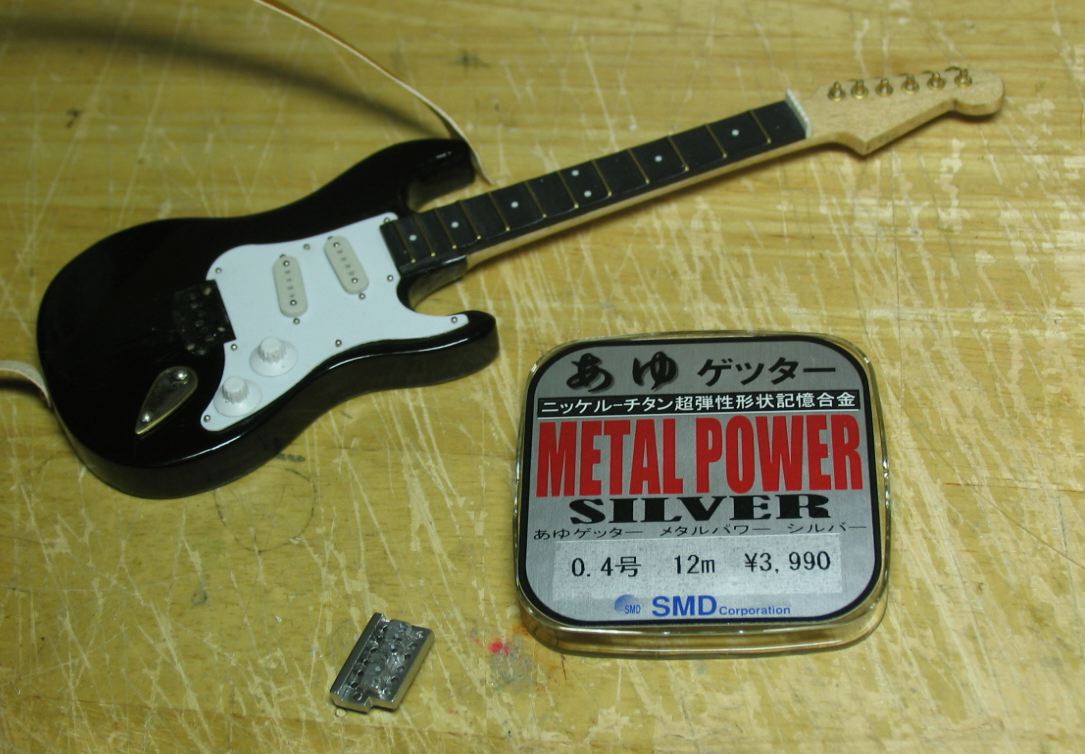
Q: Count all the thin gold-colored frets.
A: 12